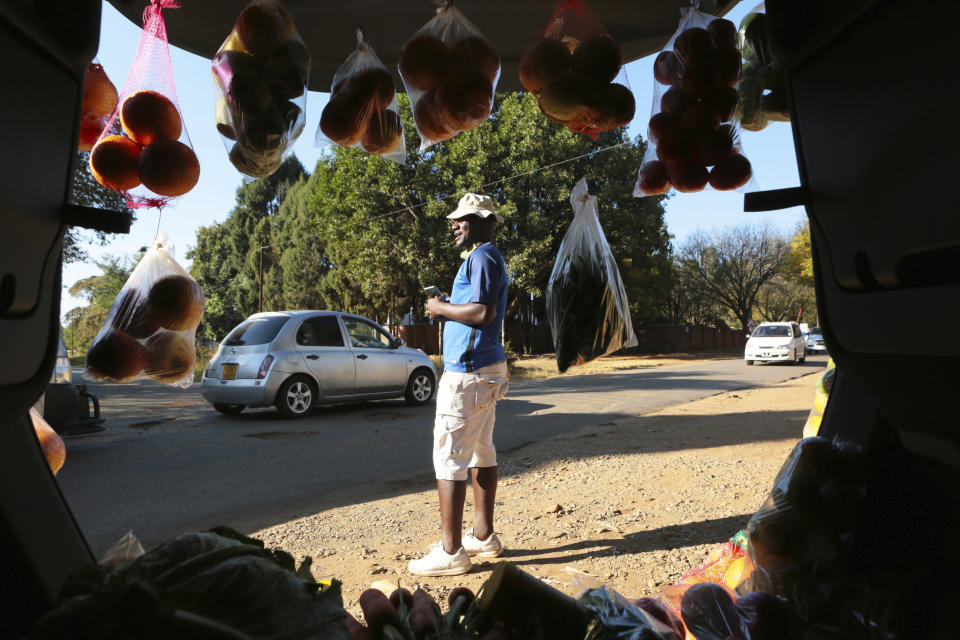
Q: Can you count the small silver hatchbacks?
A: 1